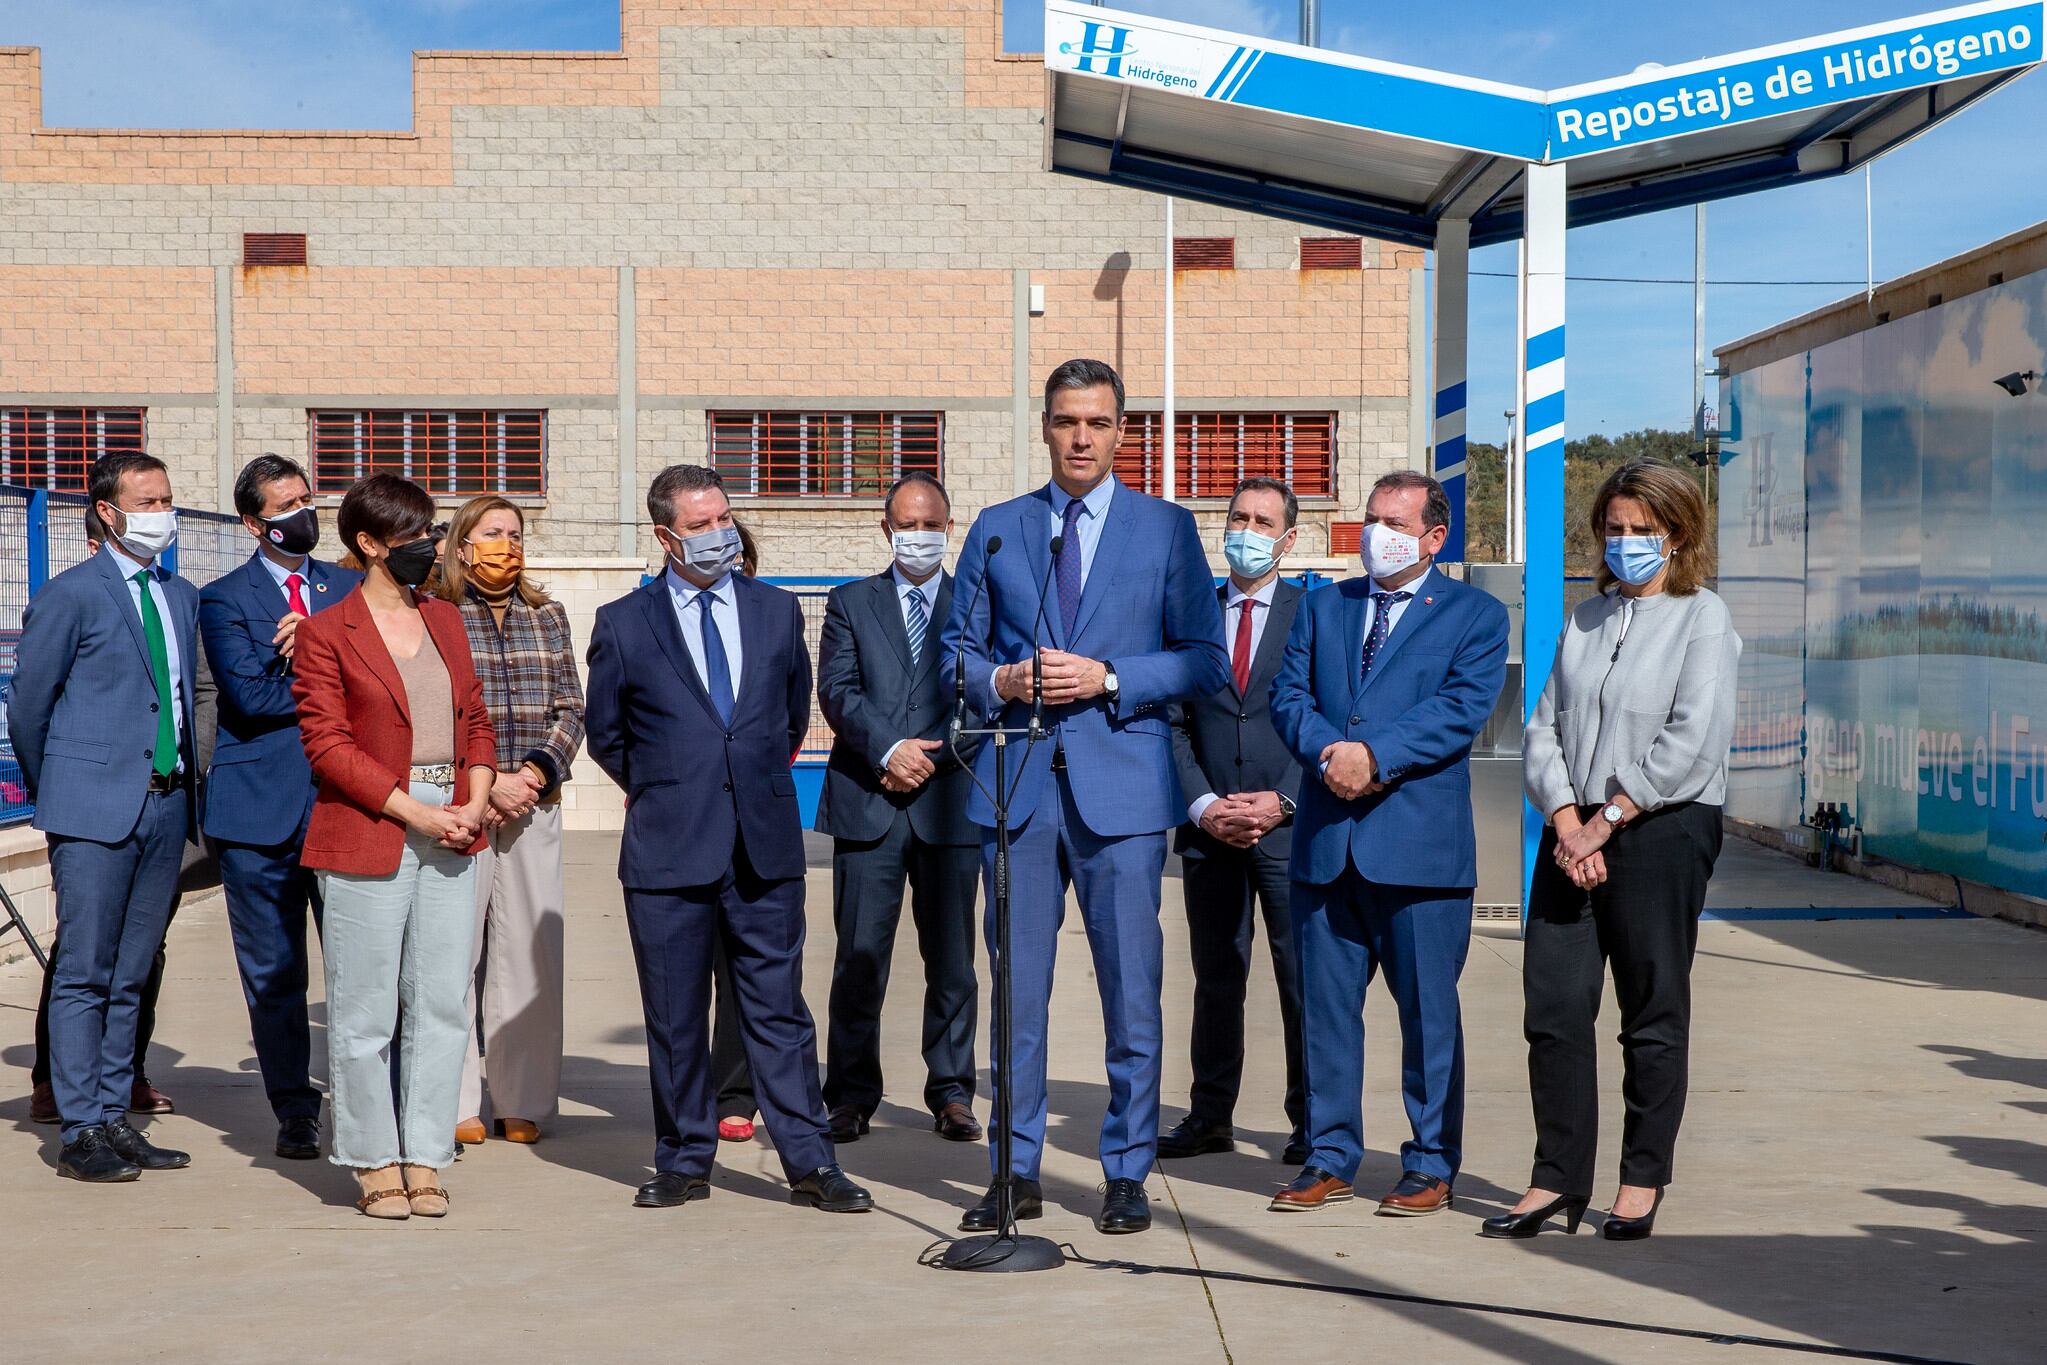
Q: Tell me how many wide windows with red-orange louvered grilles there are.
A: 4